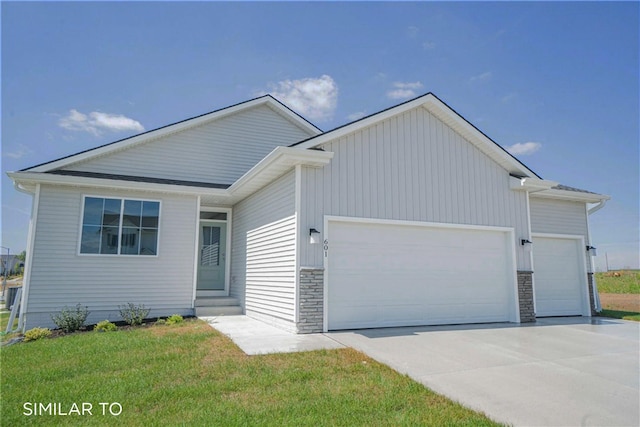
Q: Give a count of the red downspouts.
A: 0